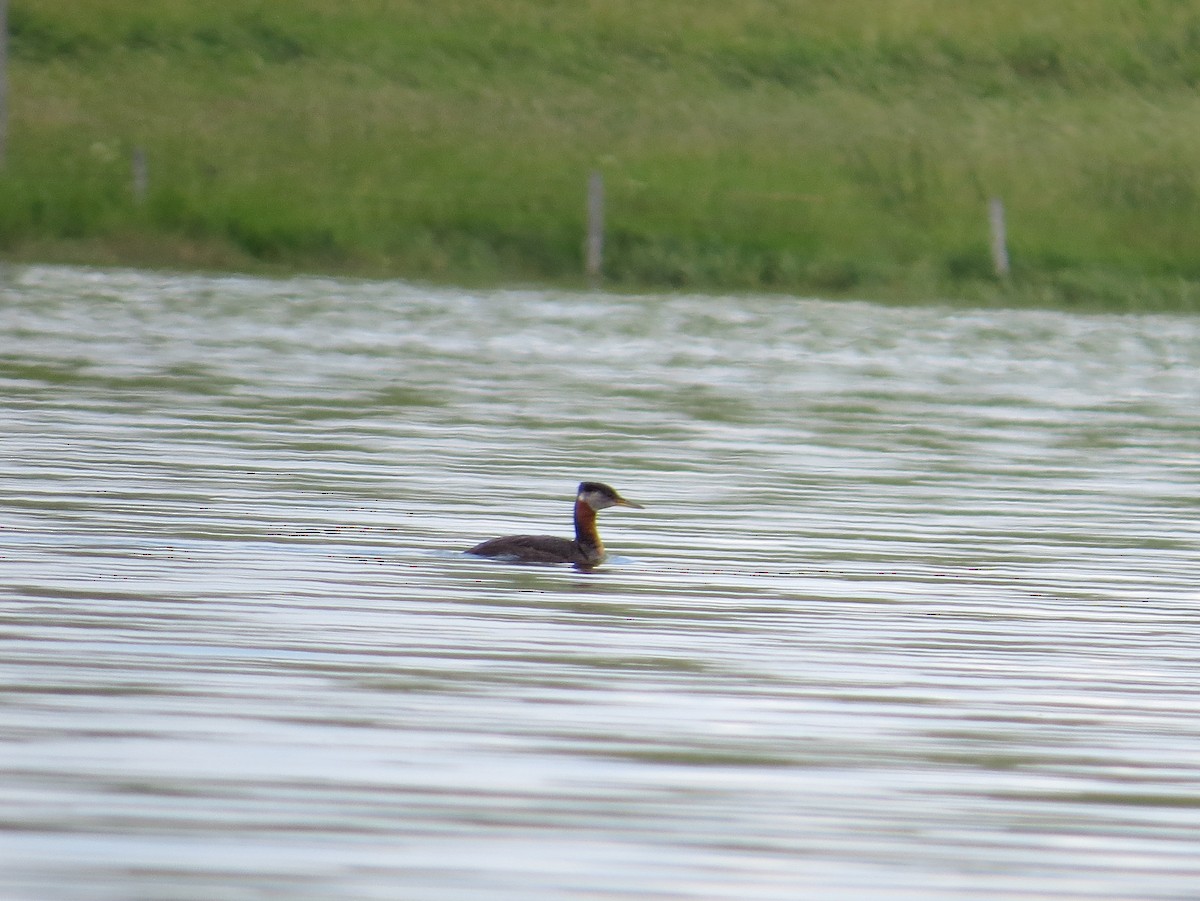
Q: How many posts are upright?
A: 4